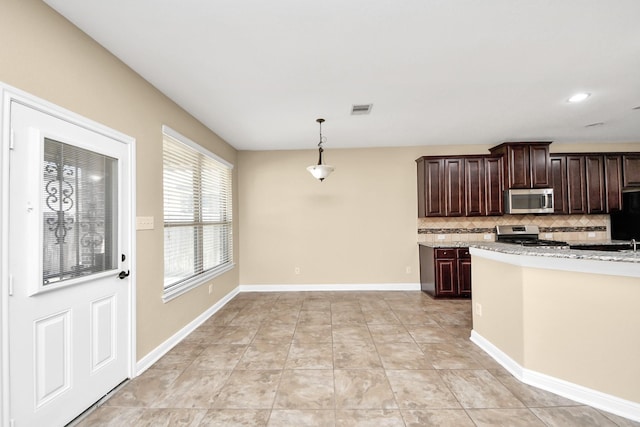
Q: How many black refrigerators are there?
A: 1